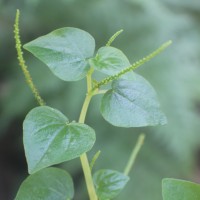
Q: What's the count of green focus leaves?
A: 7